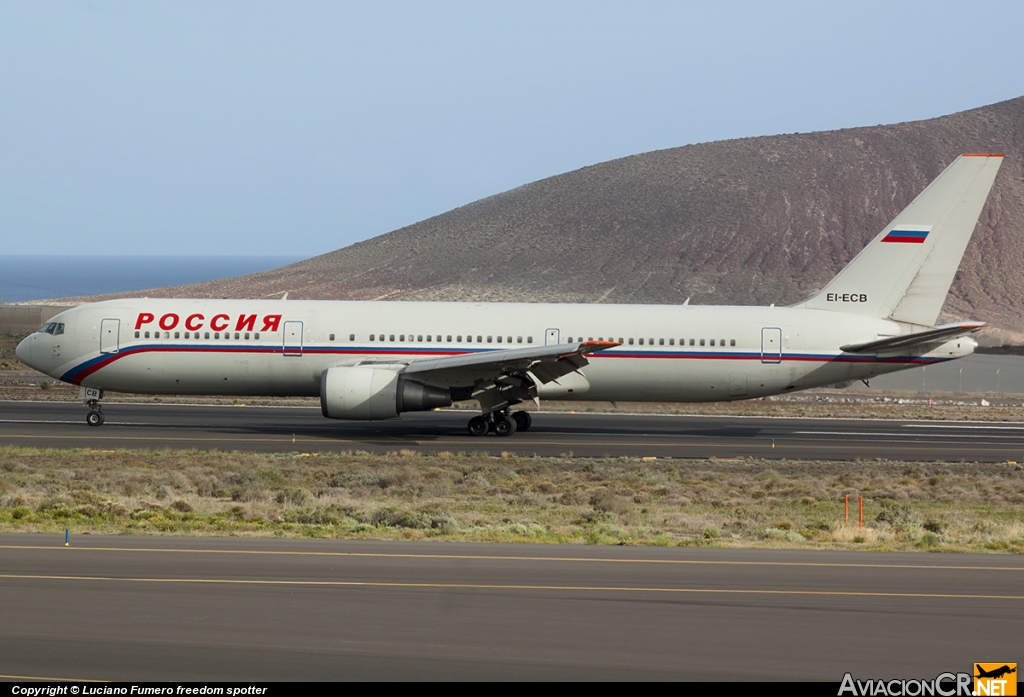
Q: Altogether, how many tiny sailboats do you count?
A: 0